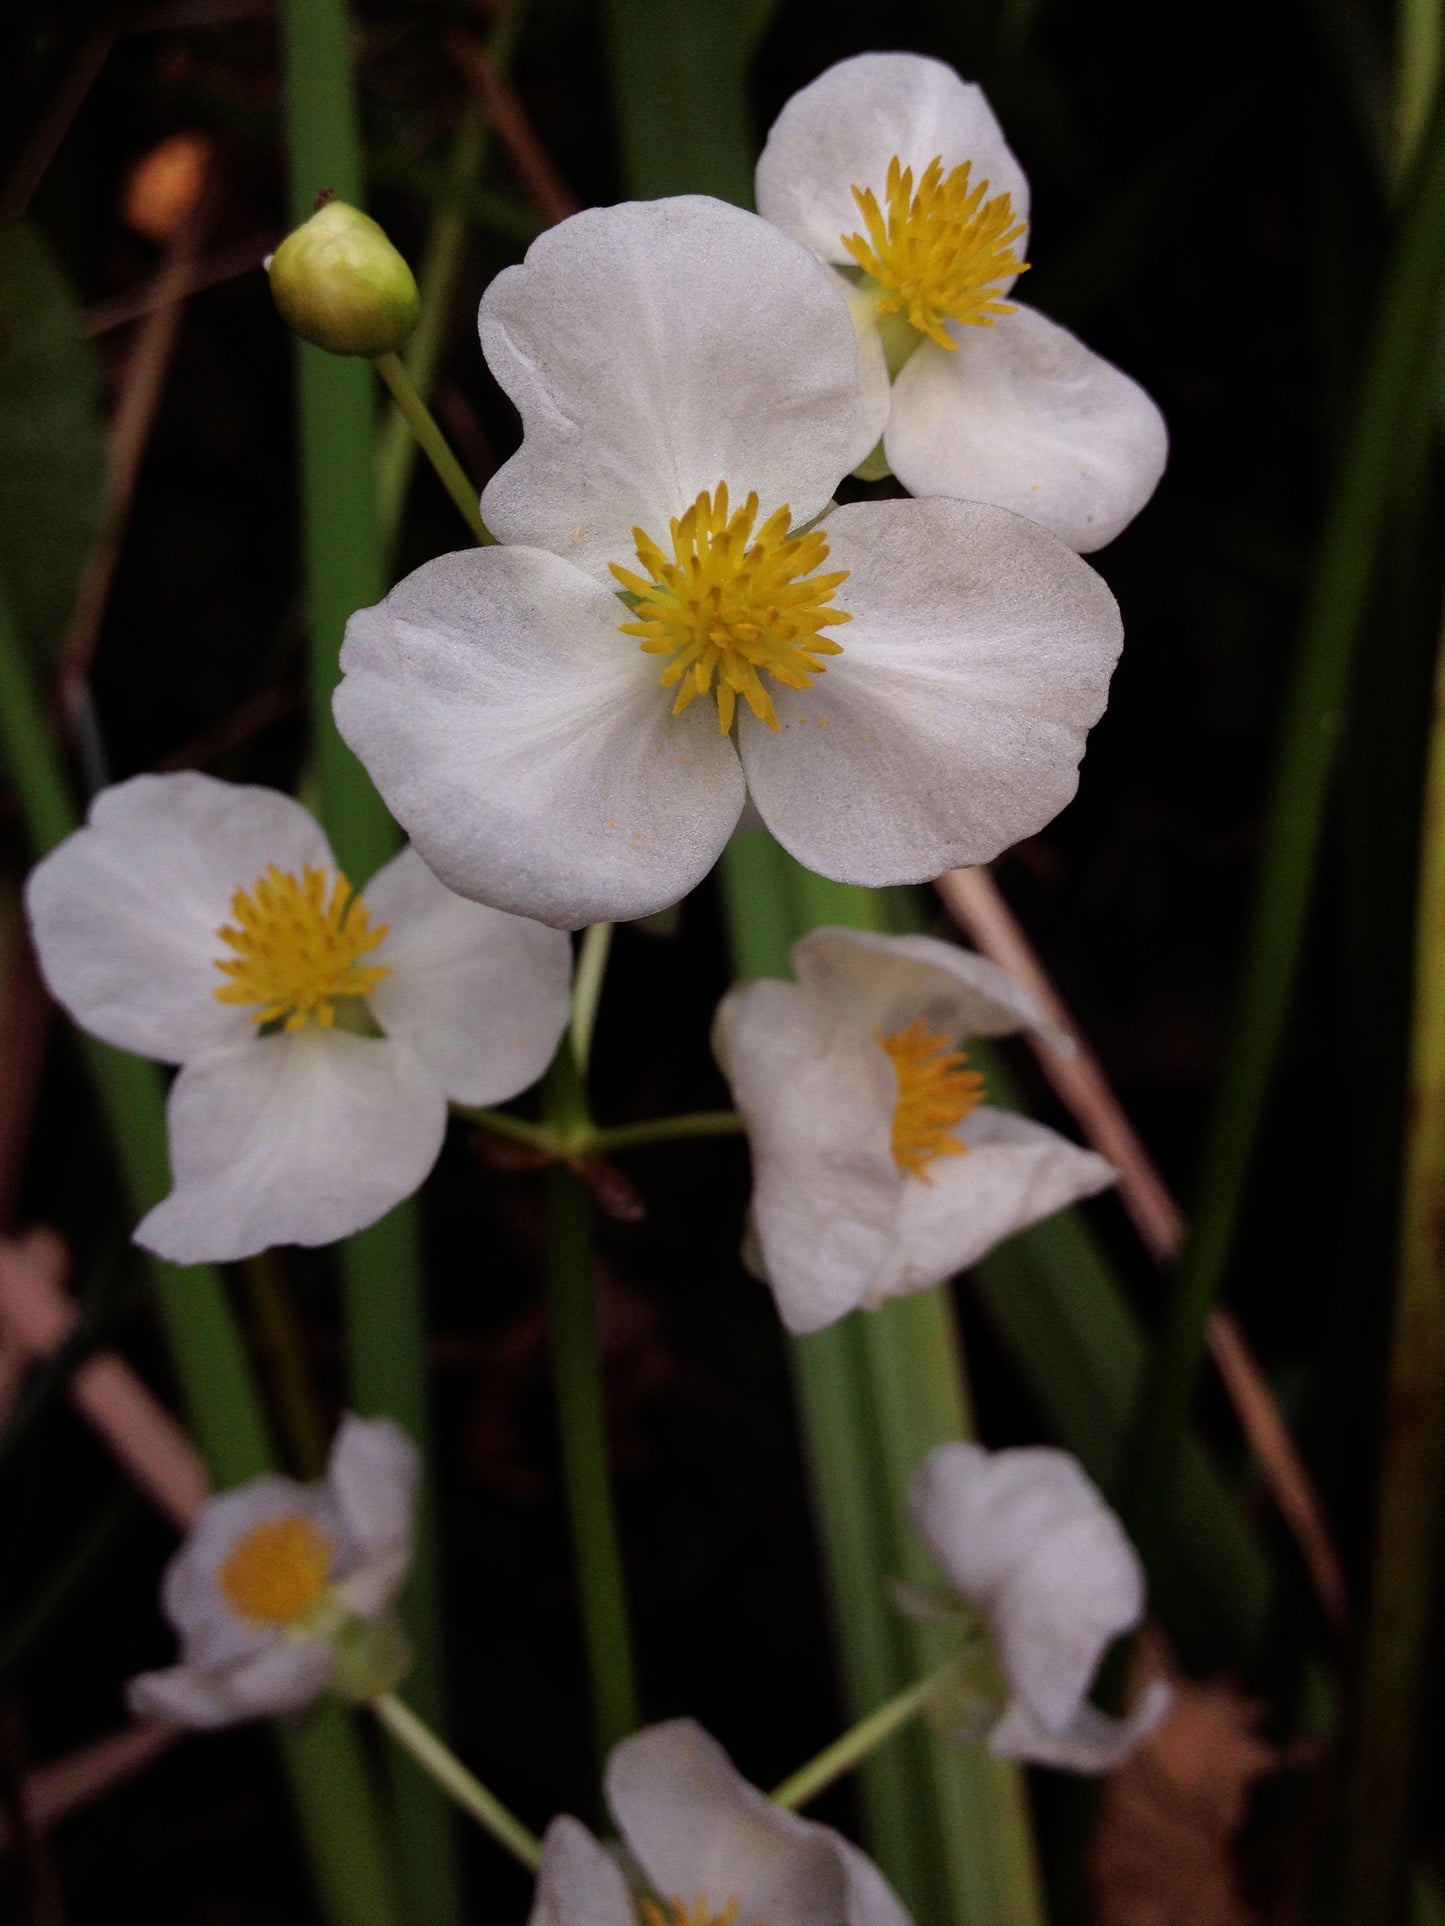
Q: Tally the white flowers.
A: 7